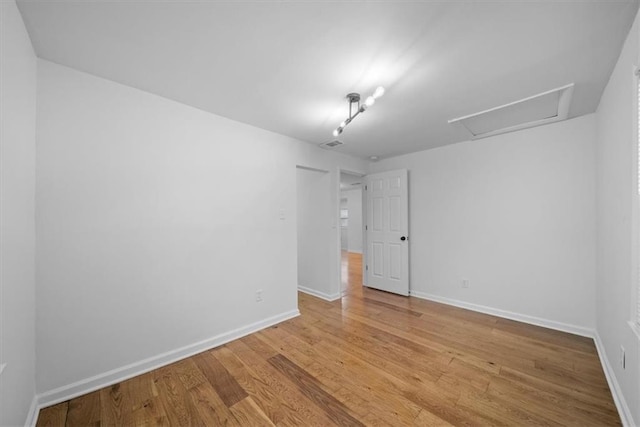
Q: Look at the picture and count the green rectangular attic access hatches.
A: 0